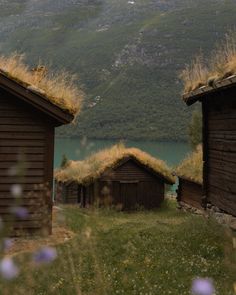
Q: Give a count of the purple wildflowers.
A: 5